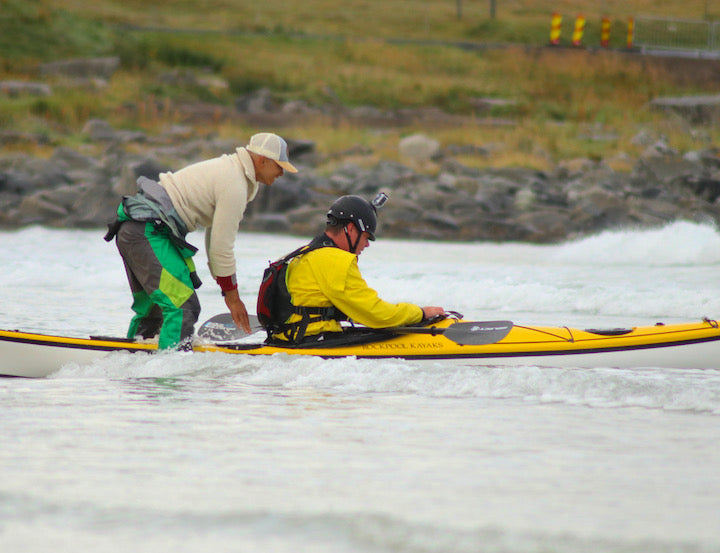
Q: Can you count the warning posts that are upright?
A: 4